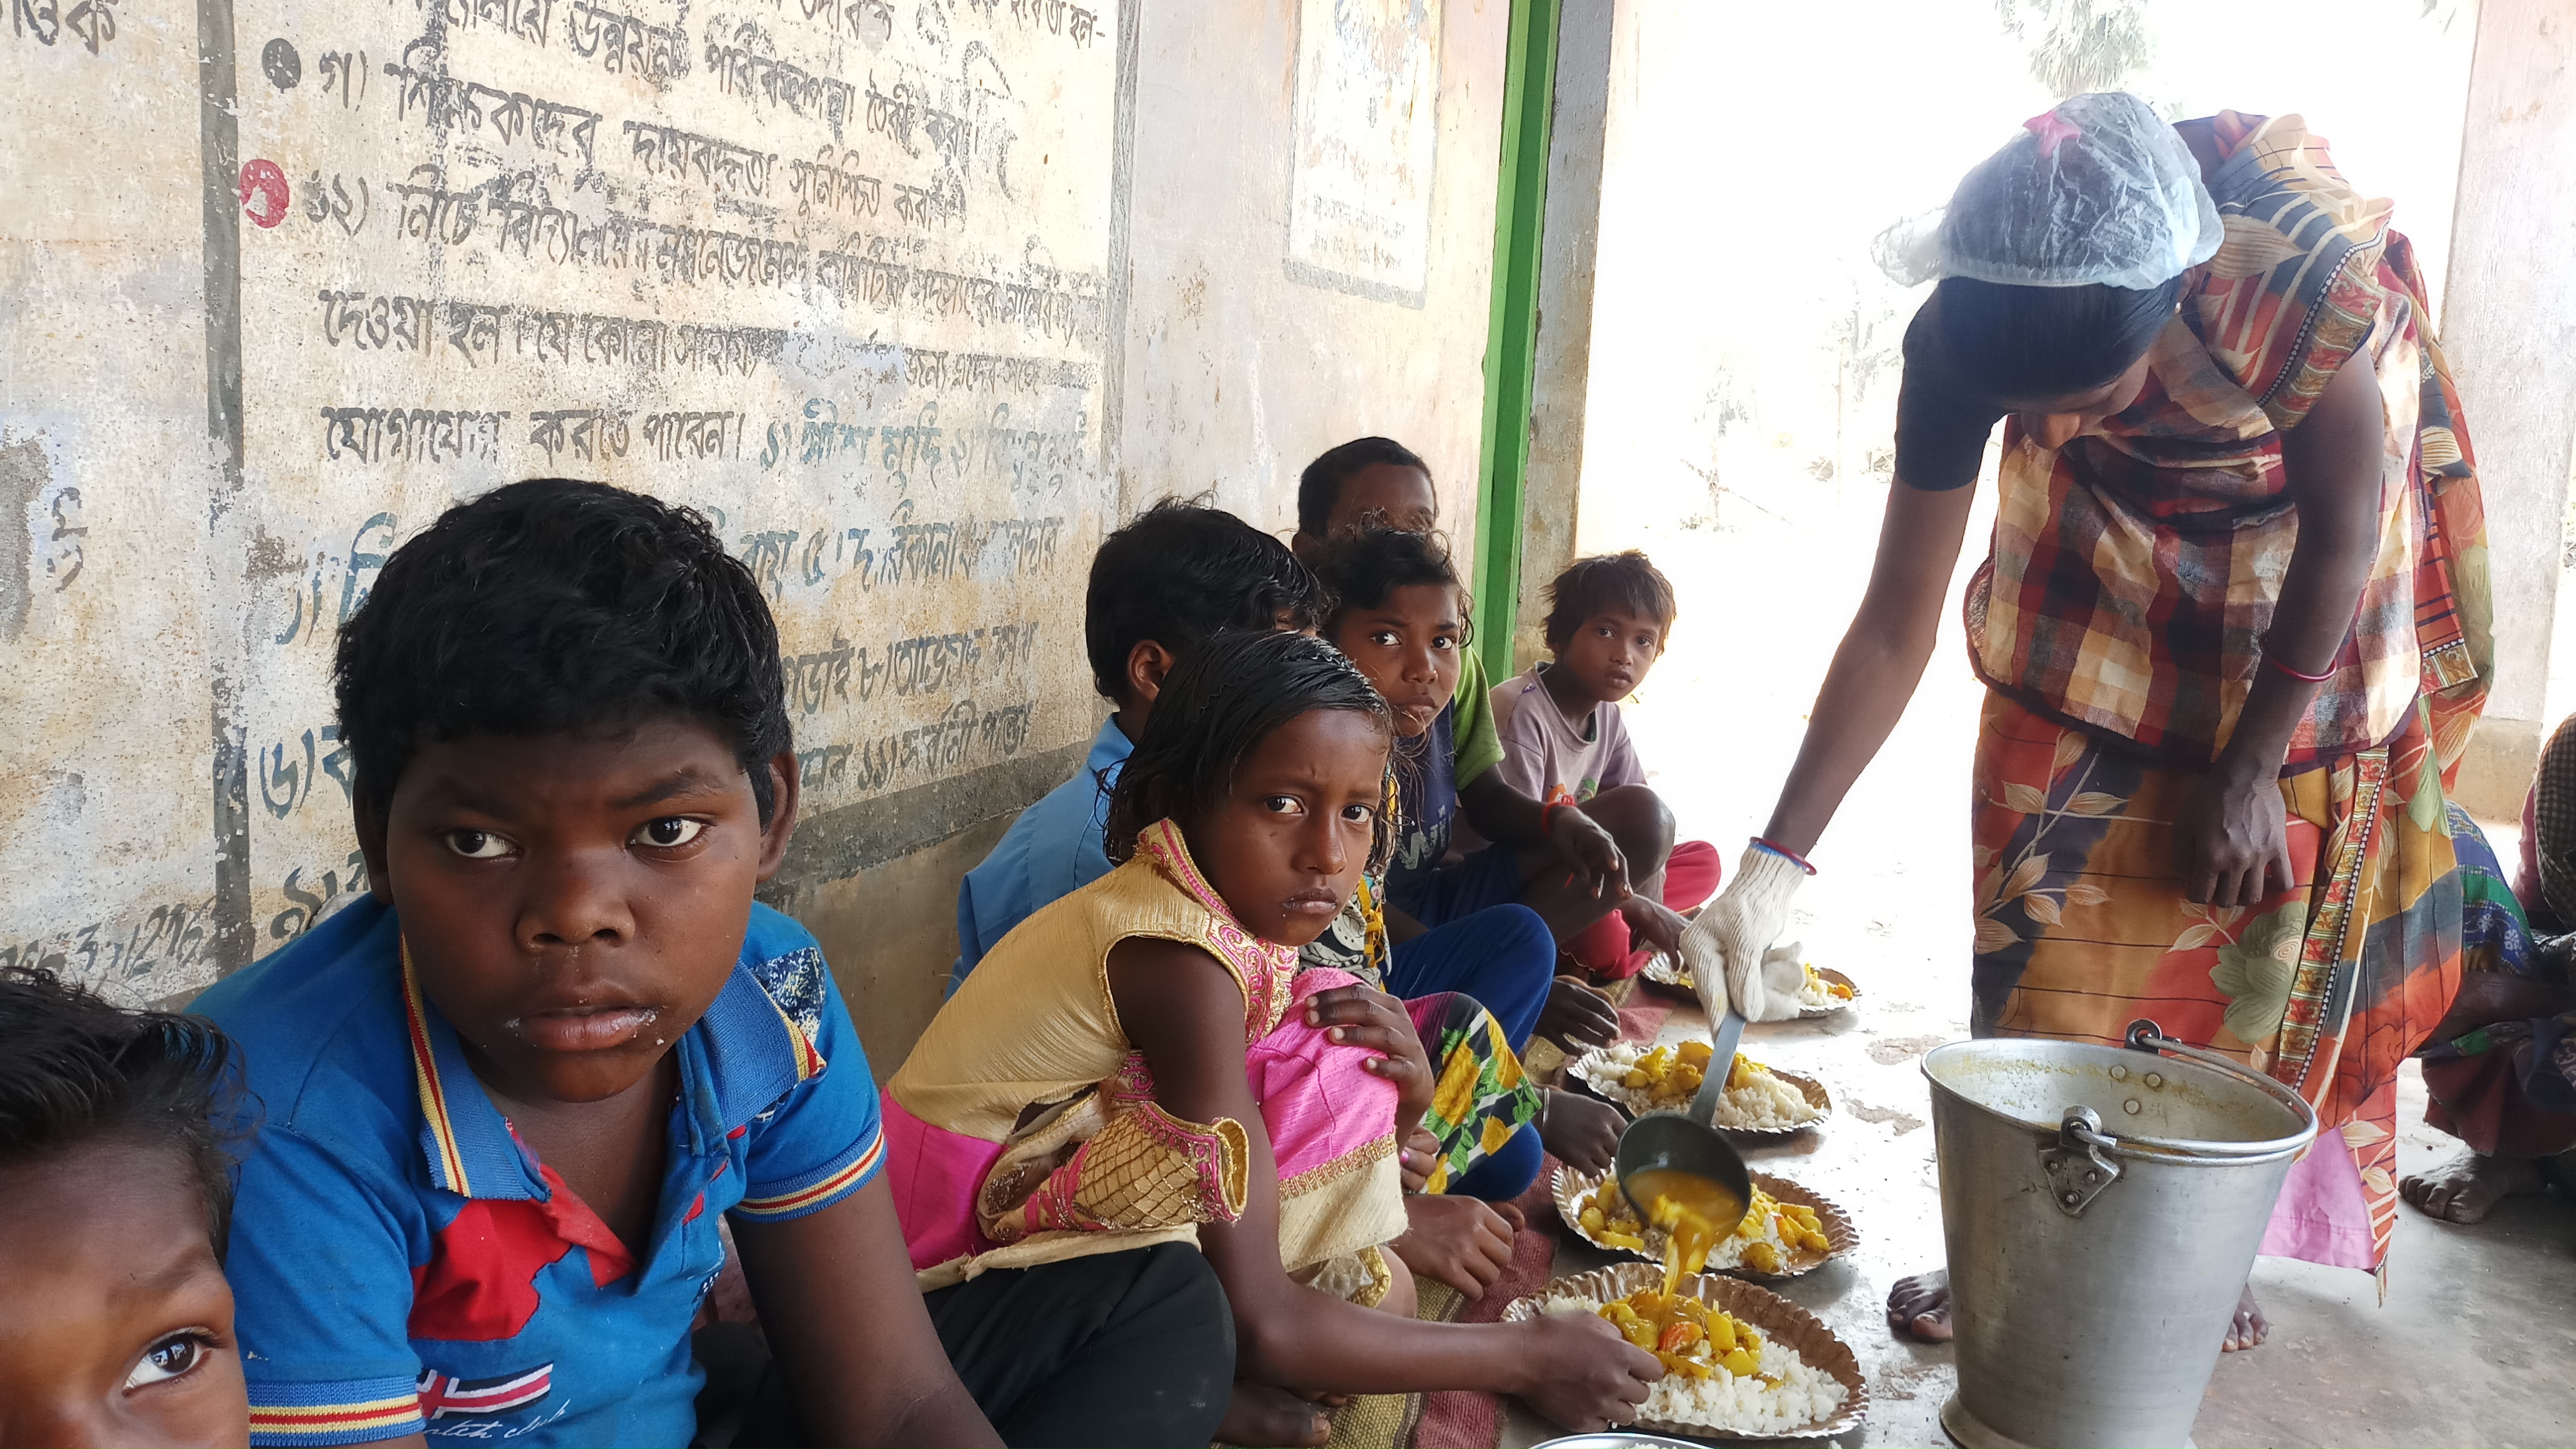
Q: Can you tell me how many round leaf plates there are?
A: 4